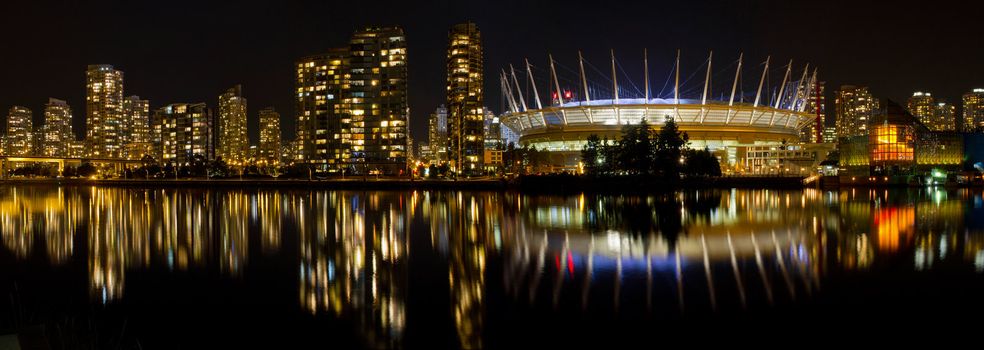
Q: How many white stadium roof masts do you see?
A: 15